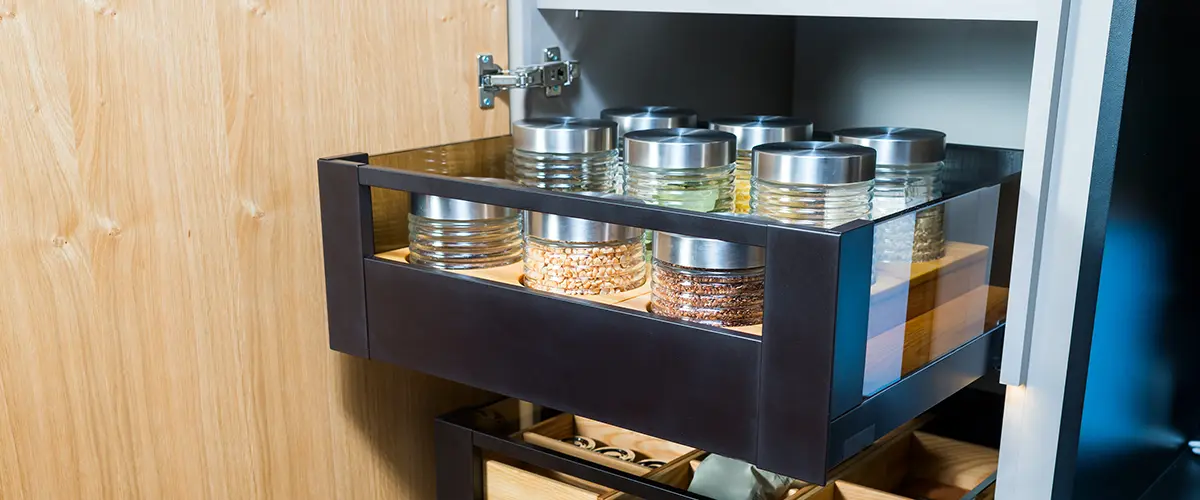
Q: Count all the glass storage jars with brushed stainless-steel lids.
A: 9